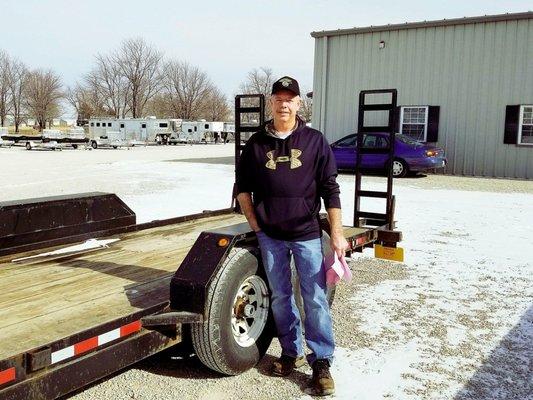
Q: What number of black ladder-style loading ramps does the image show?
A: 2